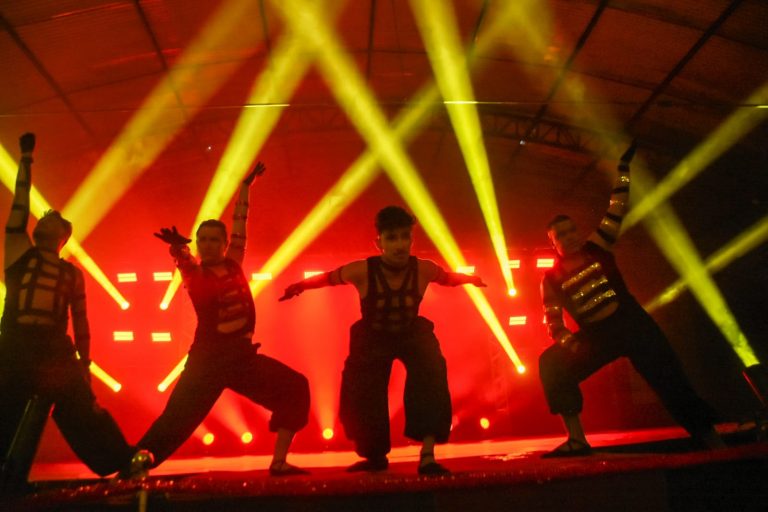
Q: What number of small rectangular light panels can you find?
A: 10